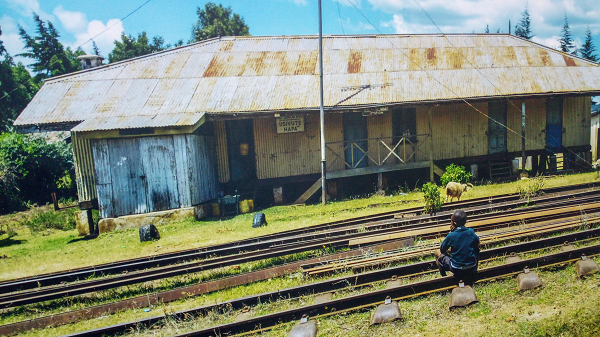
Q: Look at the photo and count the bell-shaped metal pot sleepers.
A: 5